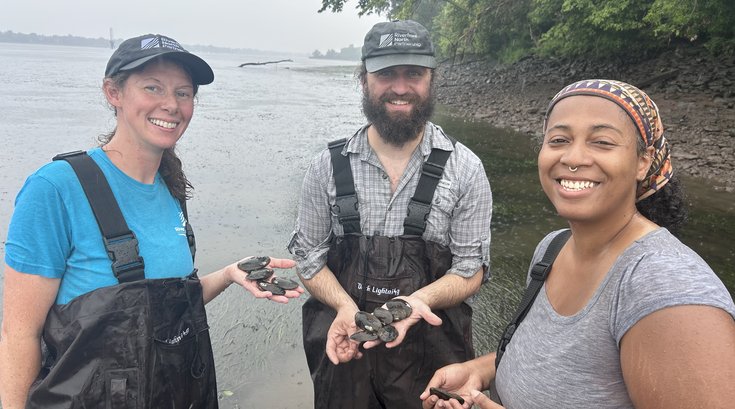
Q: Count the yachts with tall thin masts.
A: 0